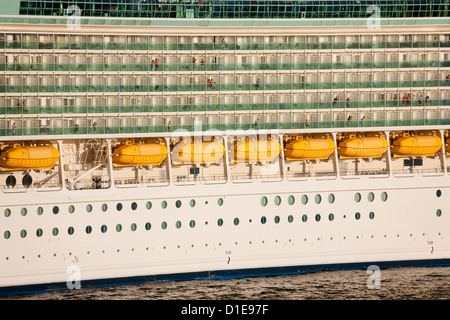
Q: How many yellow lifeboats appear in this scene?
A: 7